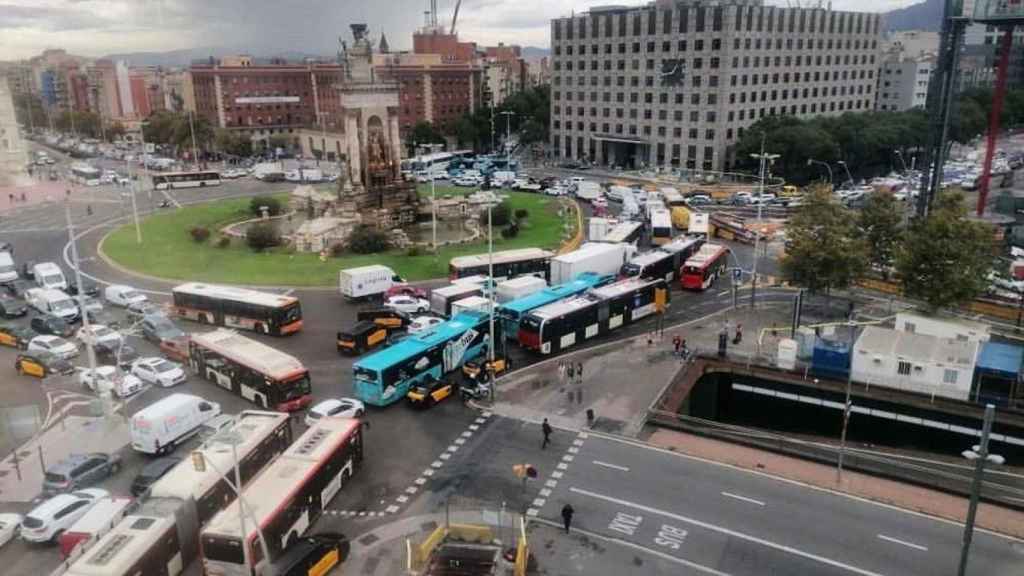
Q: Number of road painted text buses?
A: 1